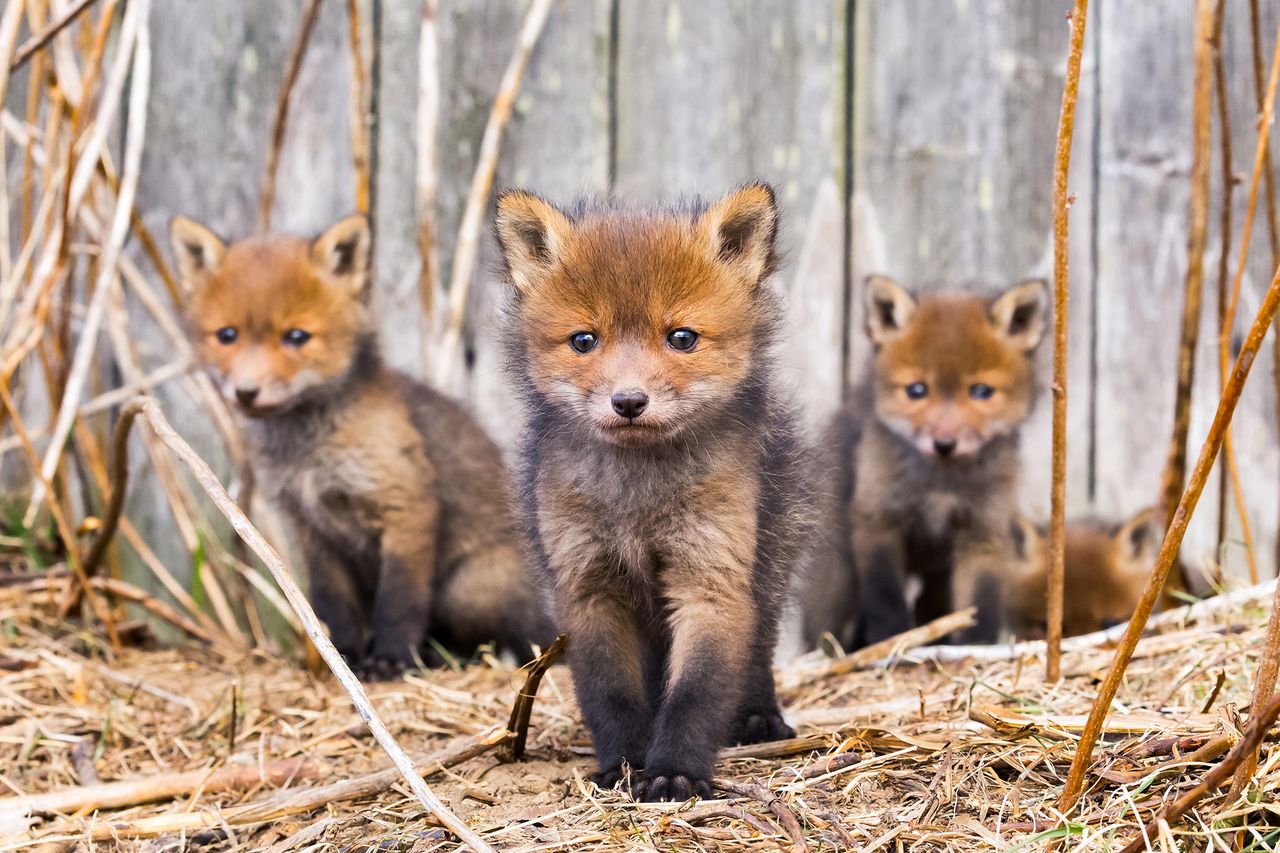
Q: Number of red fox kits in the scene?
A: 4